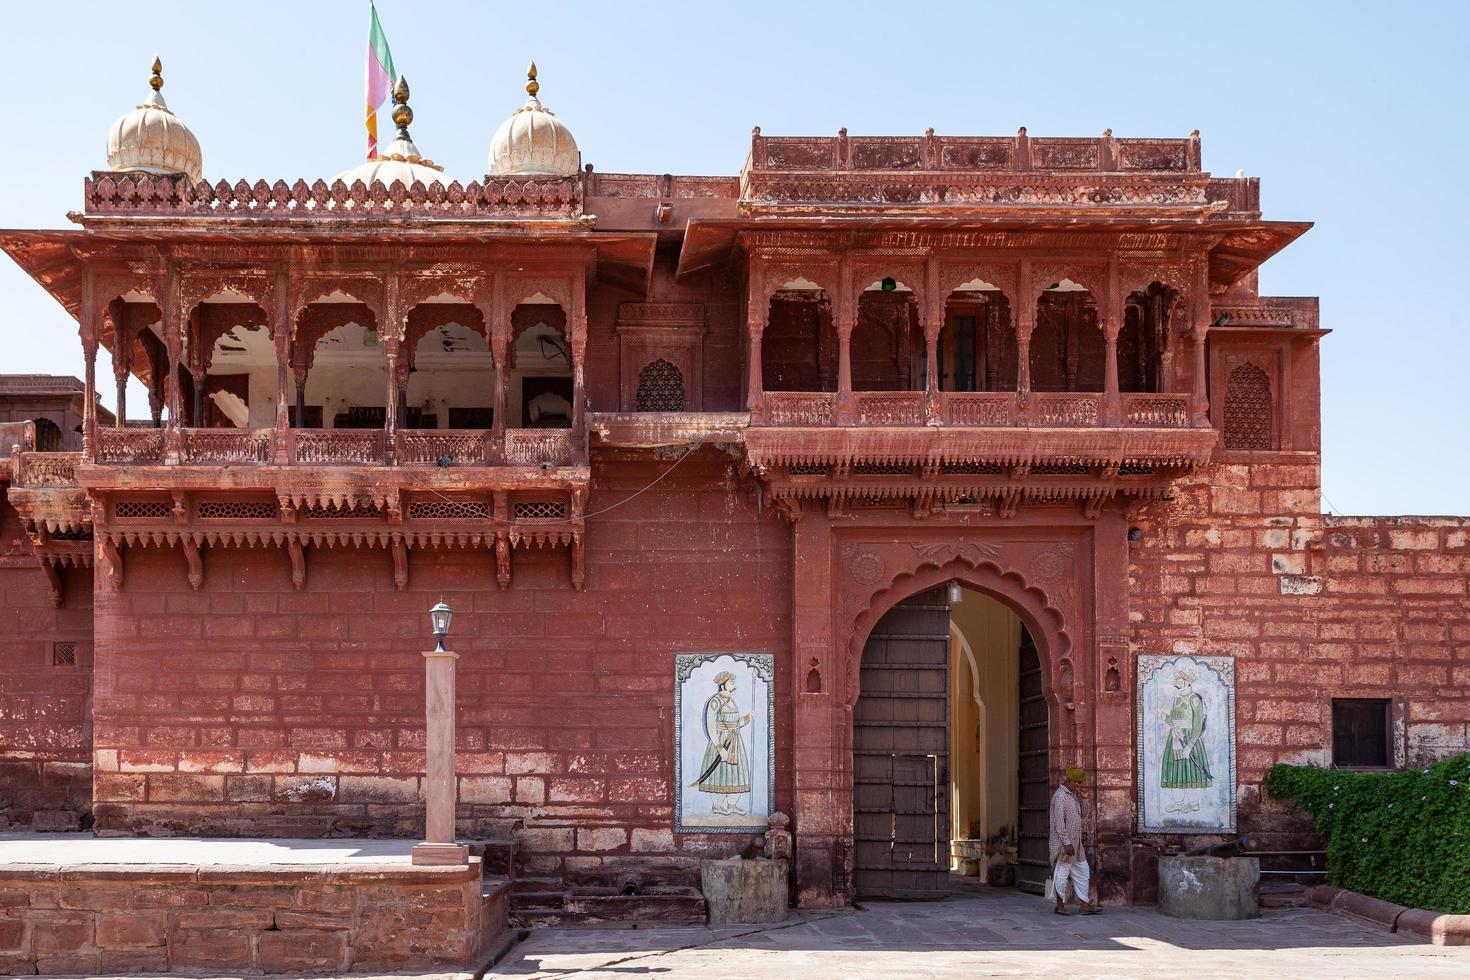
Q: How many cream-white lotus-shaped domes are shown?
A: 3